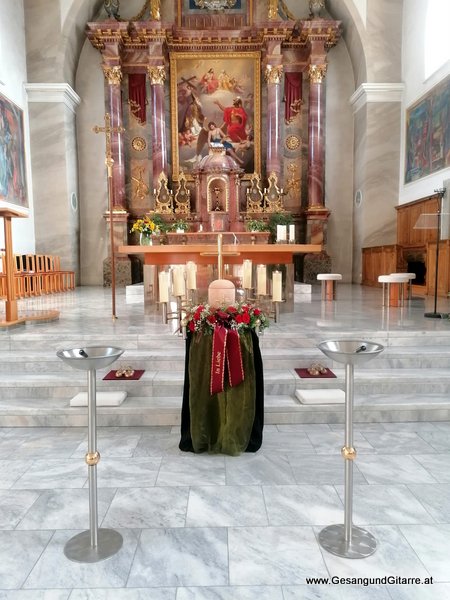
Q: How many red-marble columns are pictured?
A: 4